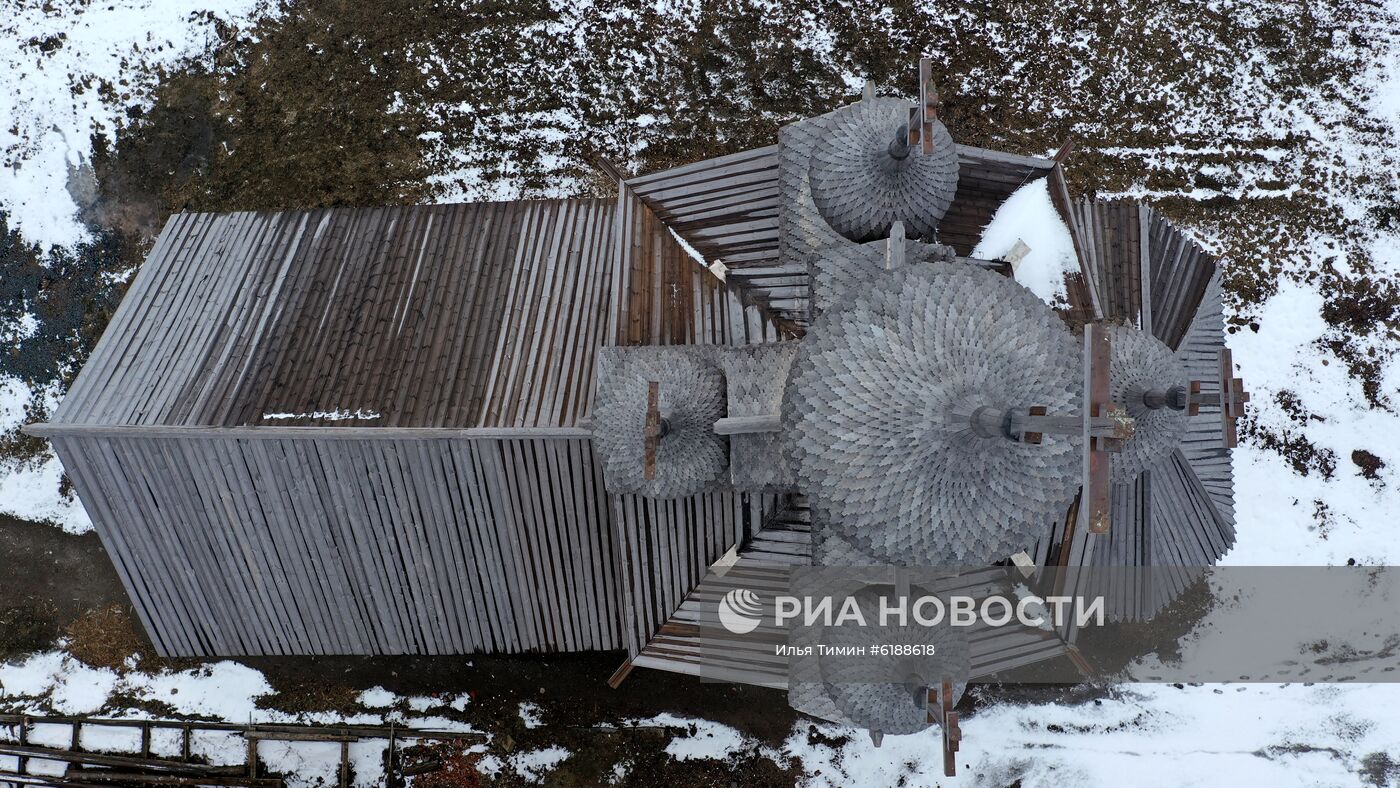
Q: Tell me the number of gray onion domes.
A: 5